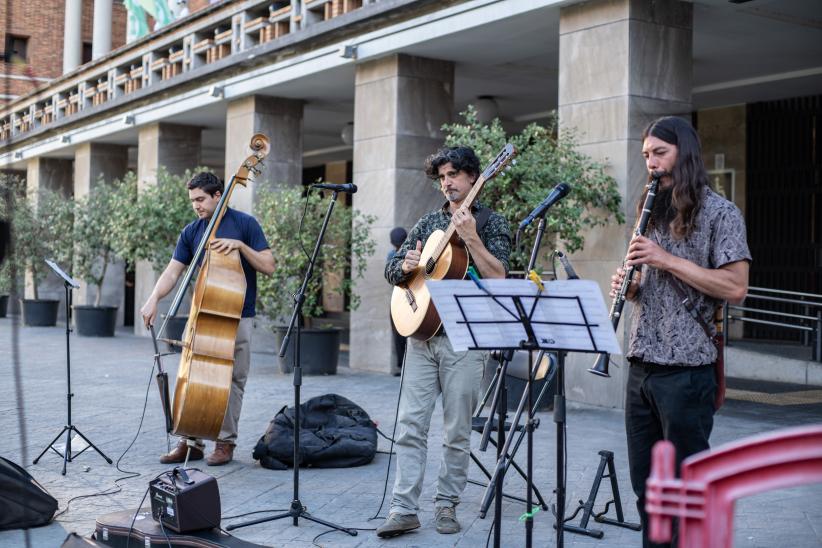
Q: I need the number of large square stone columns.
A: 6